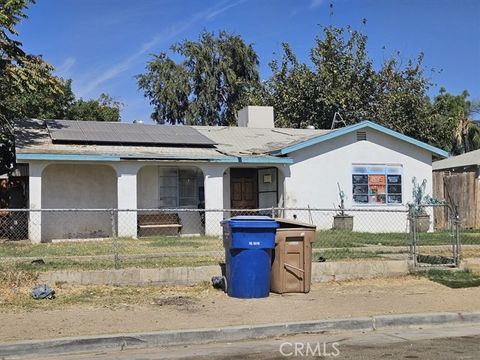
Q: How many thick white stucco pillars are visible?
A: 3